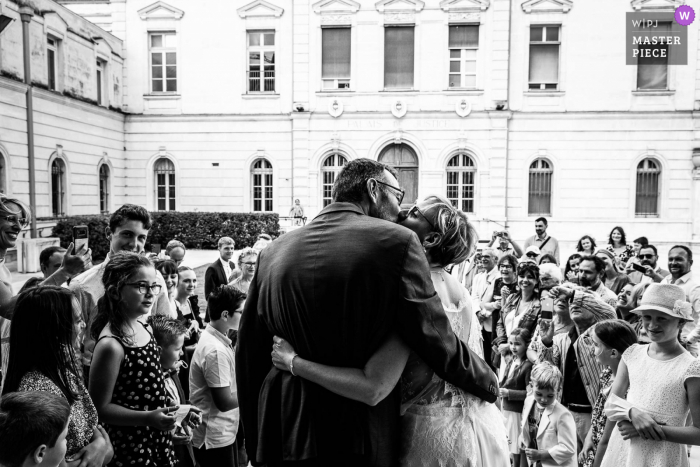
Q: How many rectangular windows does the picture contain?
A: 9